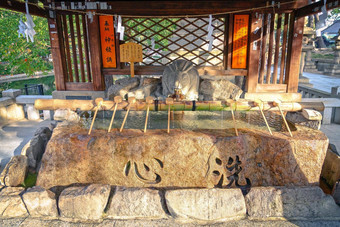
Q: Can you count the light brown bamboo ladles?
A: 8